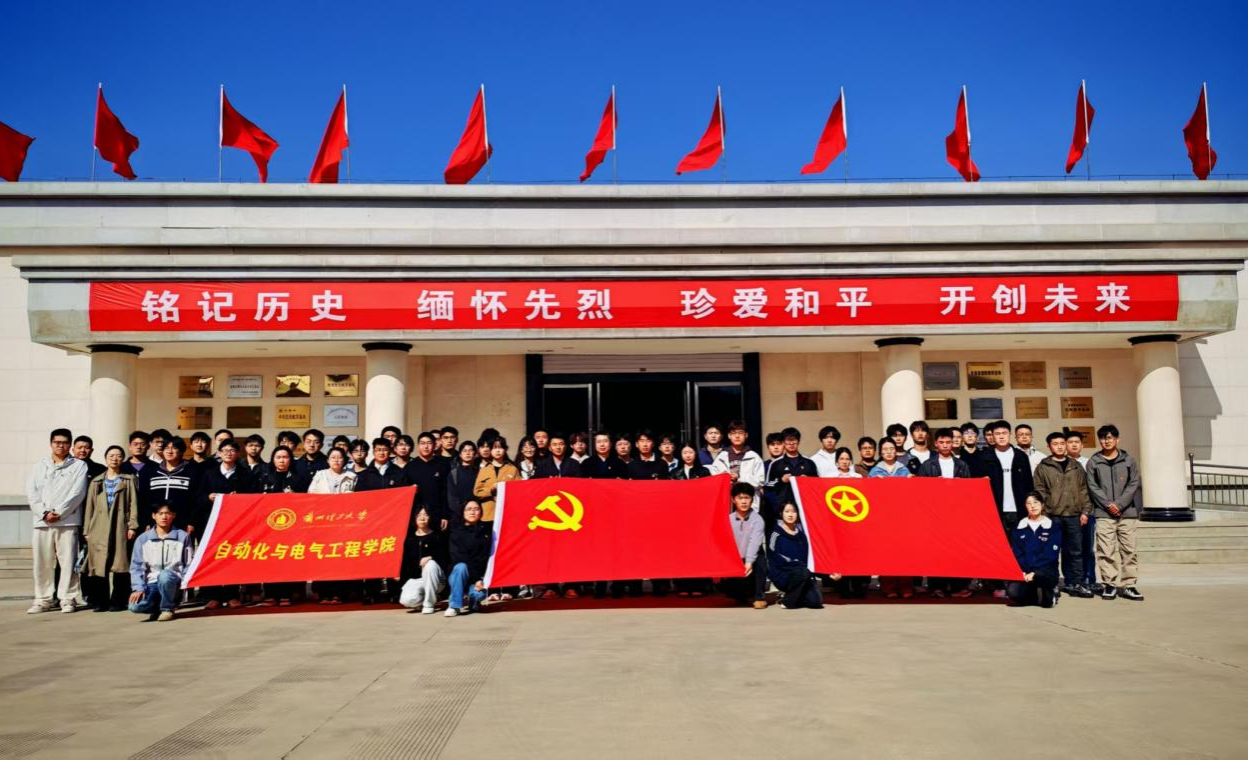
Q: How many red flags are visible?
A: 14